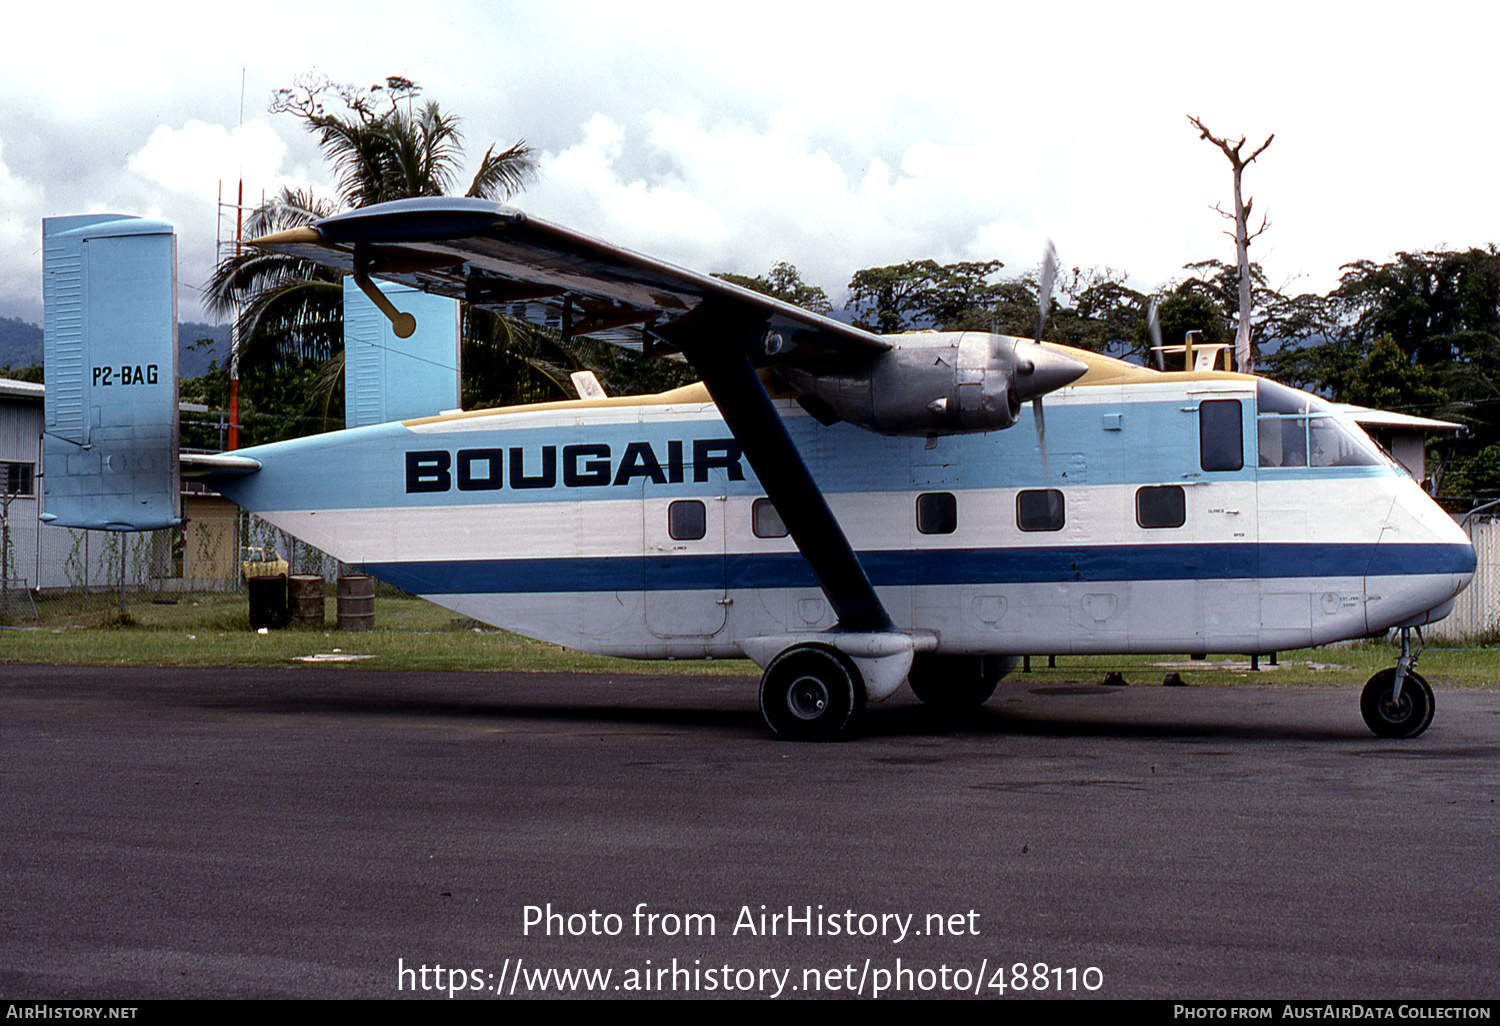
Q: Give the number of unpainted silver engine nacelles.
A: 1